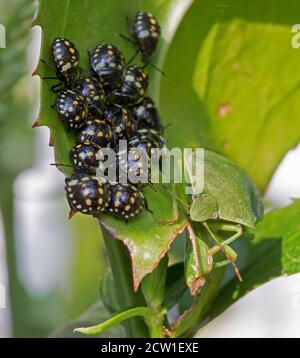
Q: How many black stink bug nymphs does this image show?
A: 14